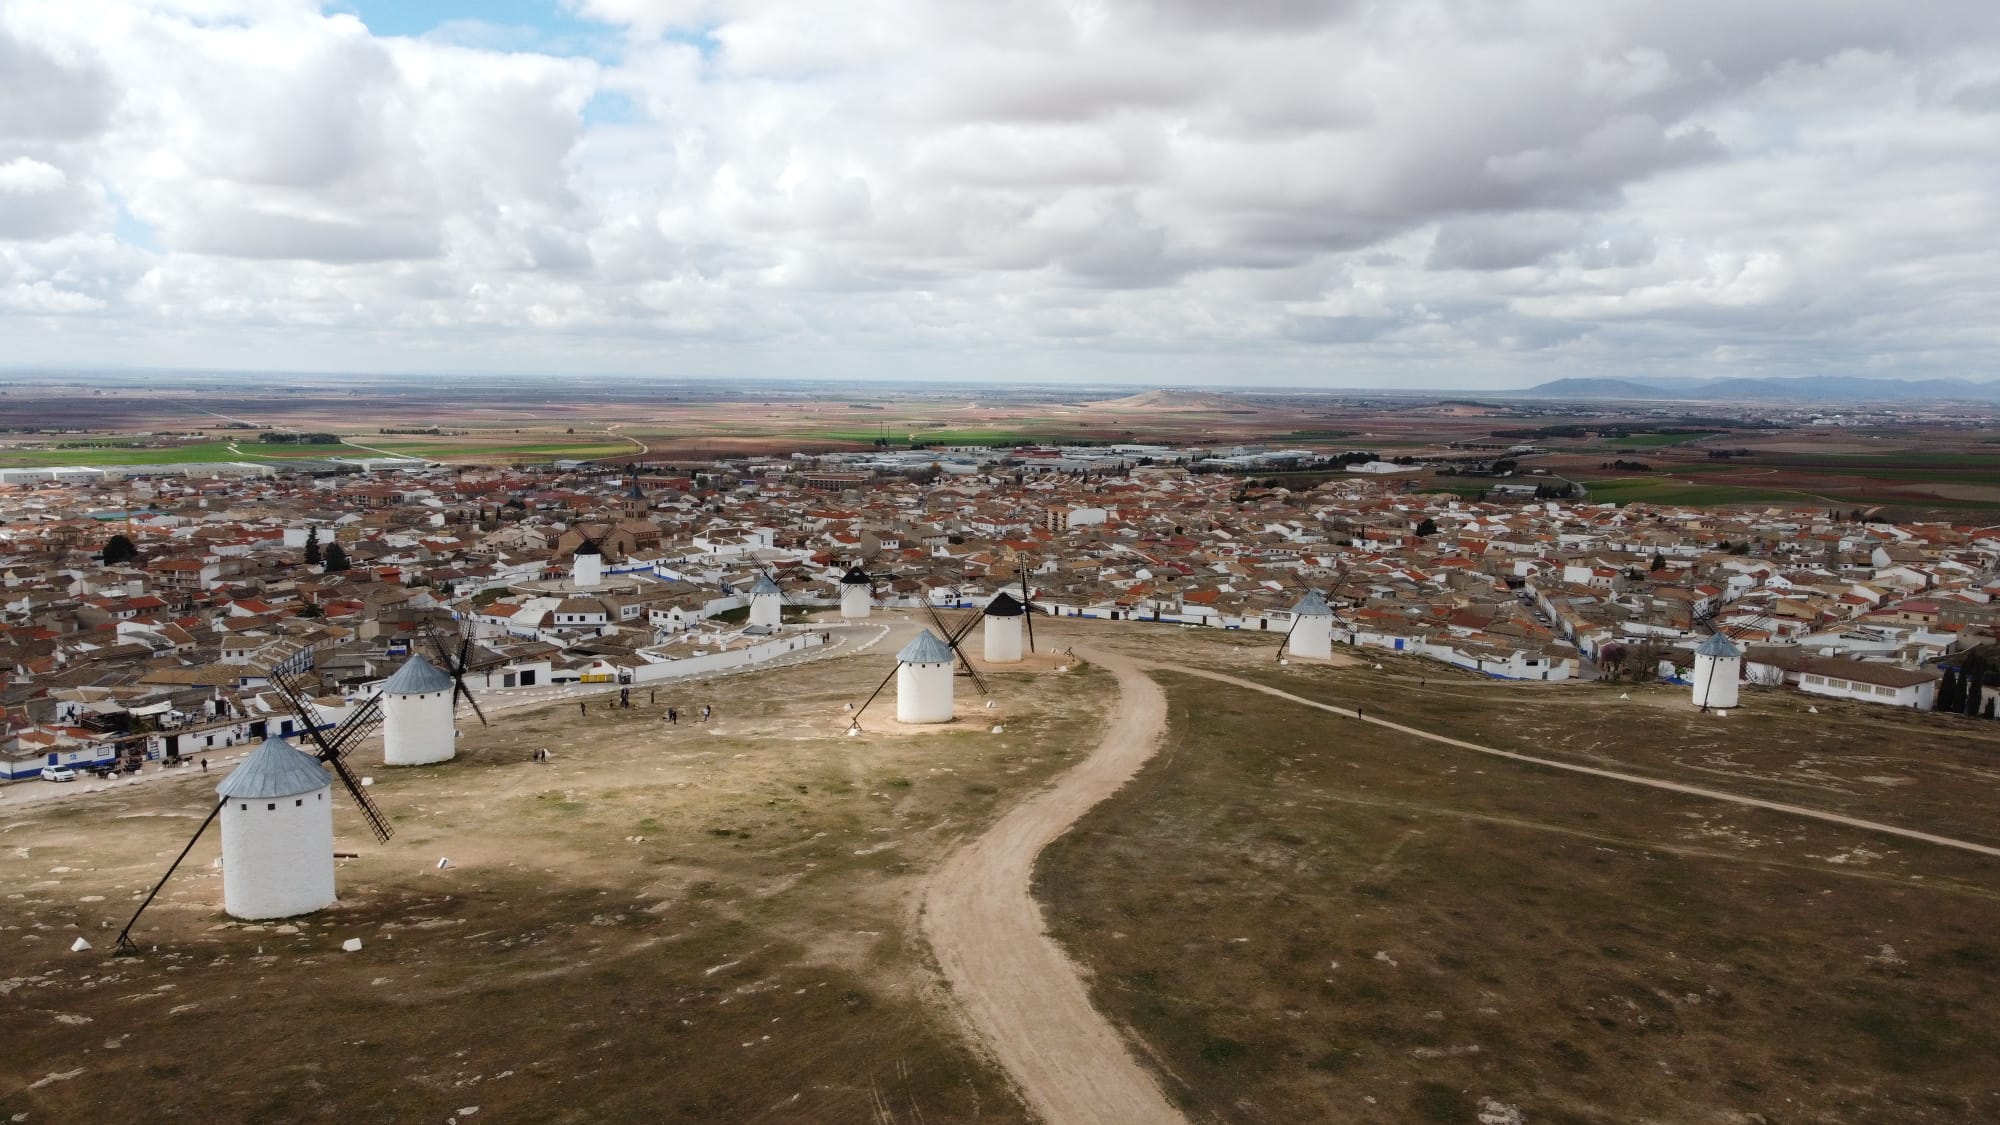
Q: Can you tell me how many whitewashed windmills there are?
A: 9